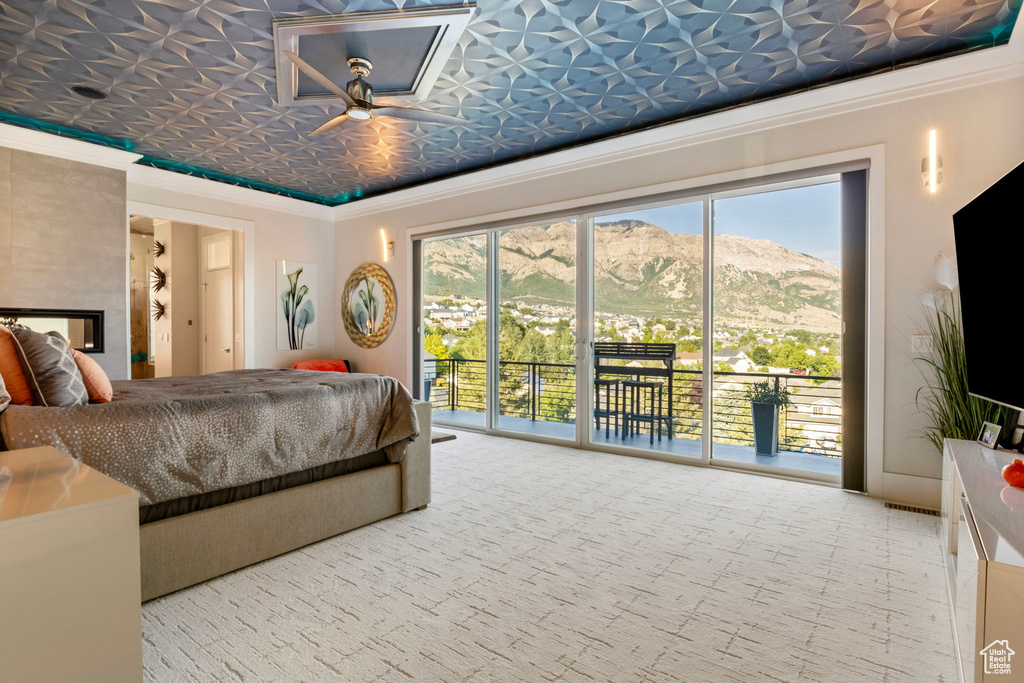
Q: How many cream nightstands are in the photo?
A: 1